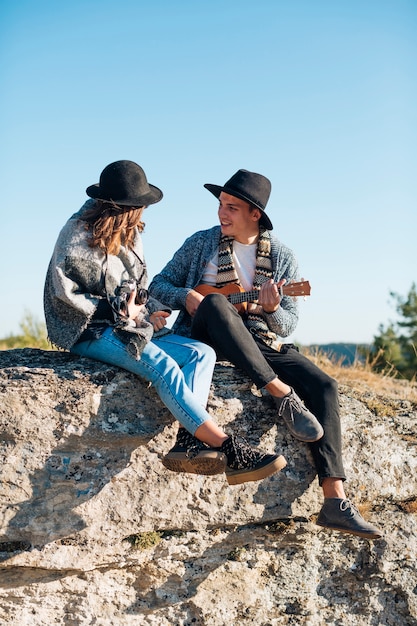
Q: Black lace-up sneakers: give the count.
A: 2